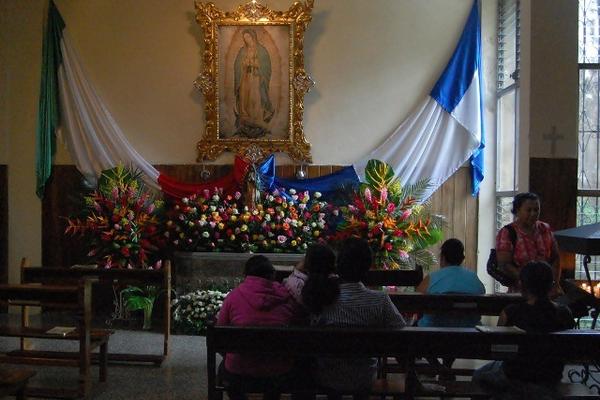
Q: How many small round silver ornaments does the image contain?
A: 2